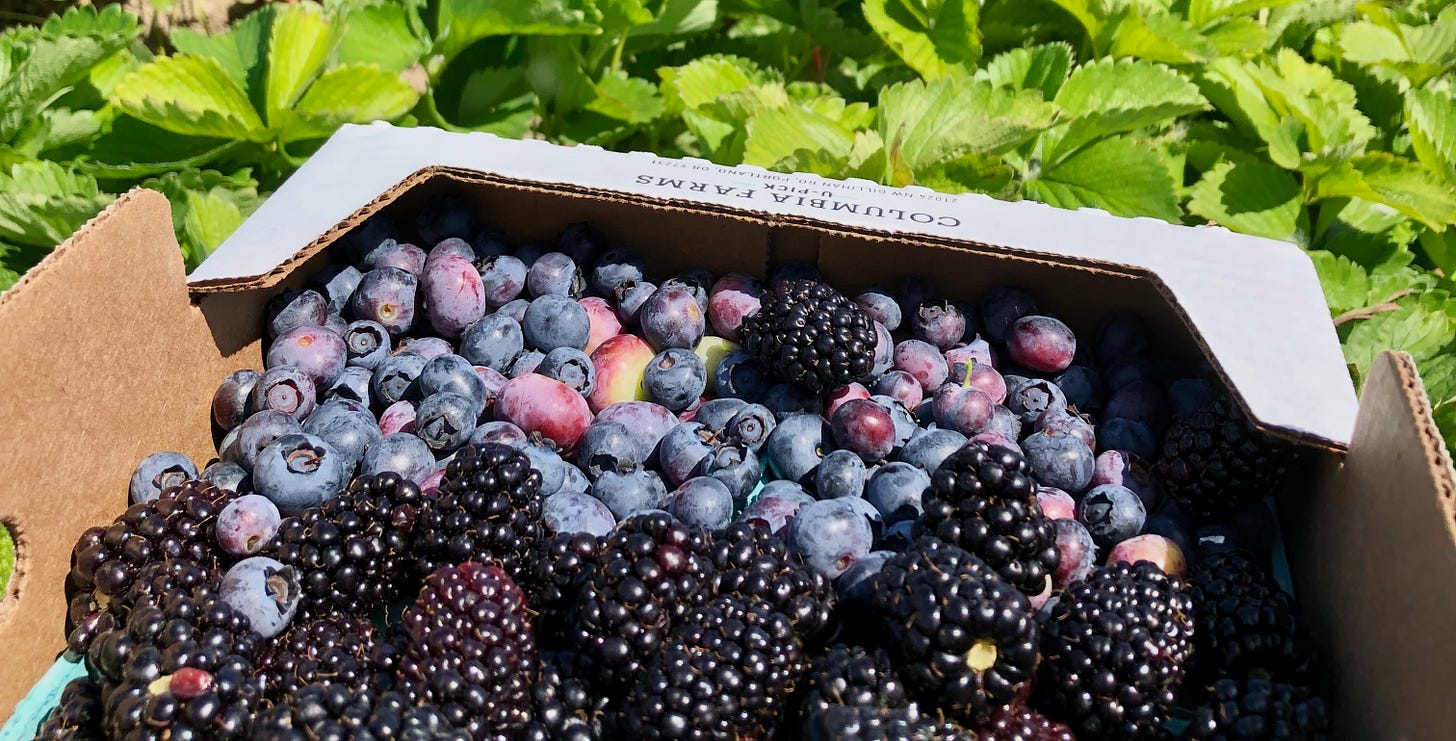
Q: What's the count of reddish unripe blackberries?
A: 2